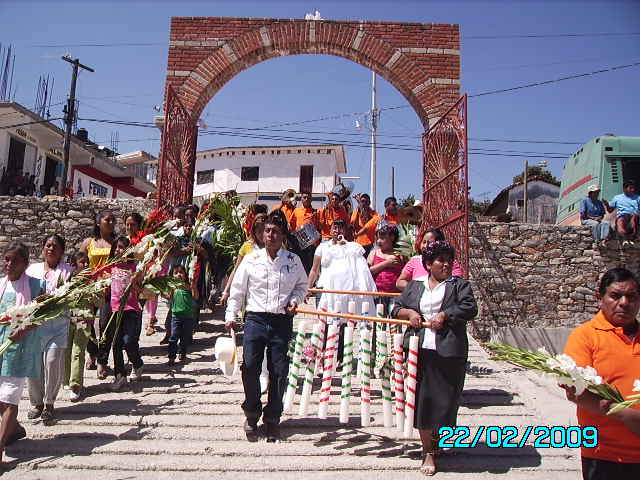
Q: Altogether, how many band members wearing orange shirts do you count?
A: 5